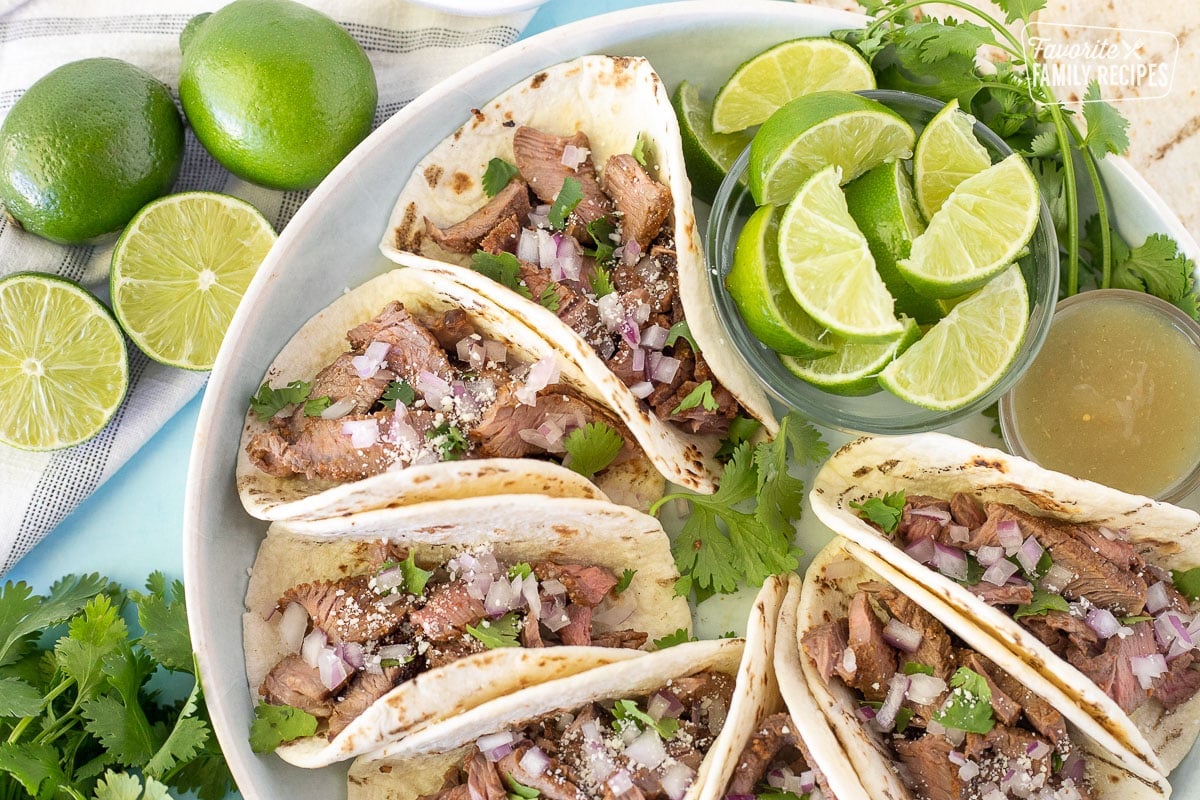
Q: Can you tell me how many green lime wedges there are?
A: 10